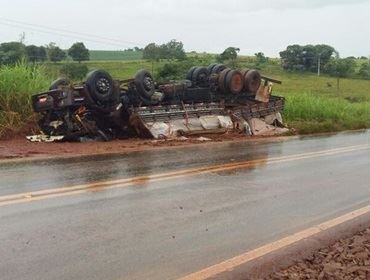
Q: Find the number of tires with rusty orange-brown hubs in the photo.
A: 2